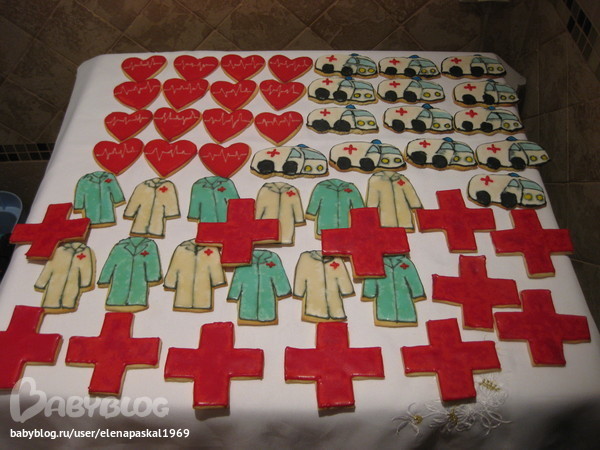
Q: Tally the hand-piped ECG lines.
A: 15